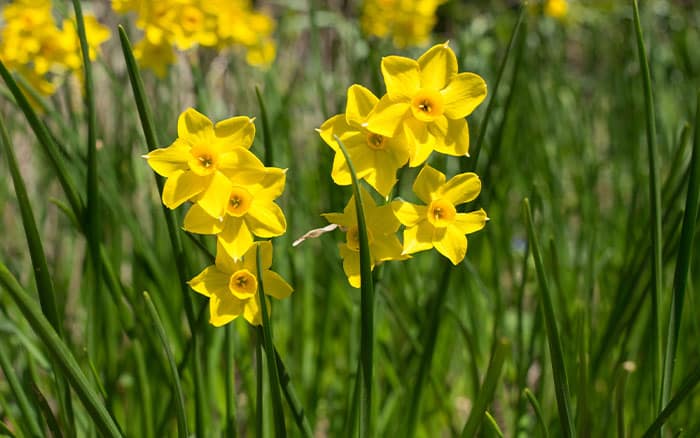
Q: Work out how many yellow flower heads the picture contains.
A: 7